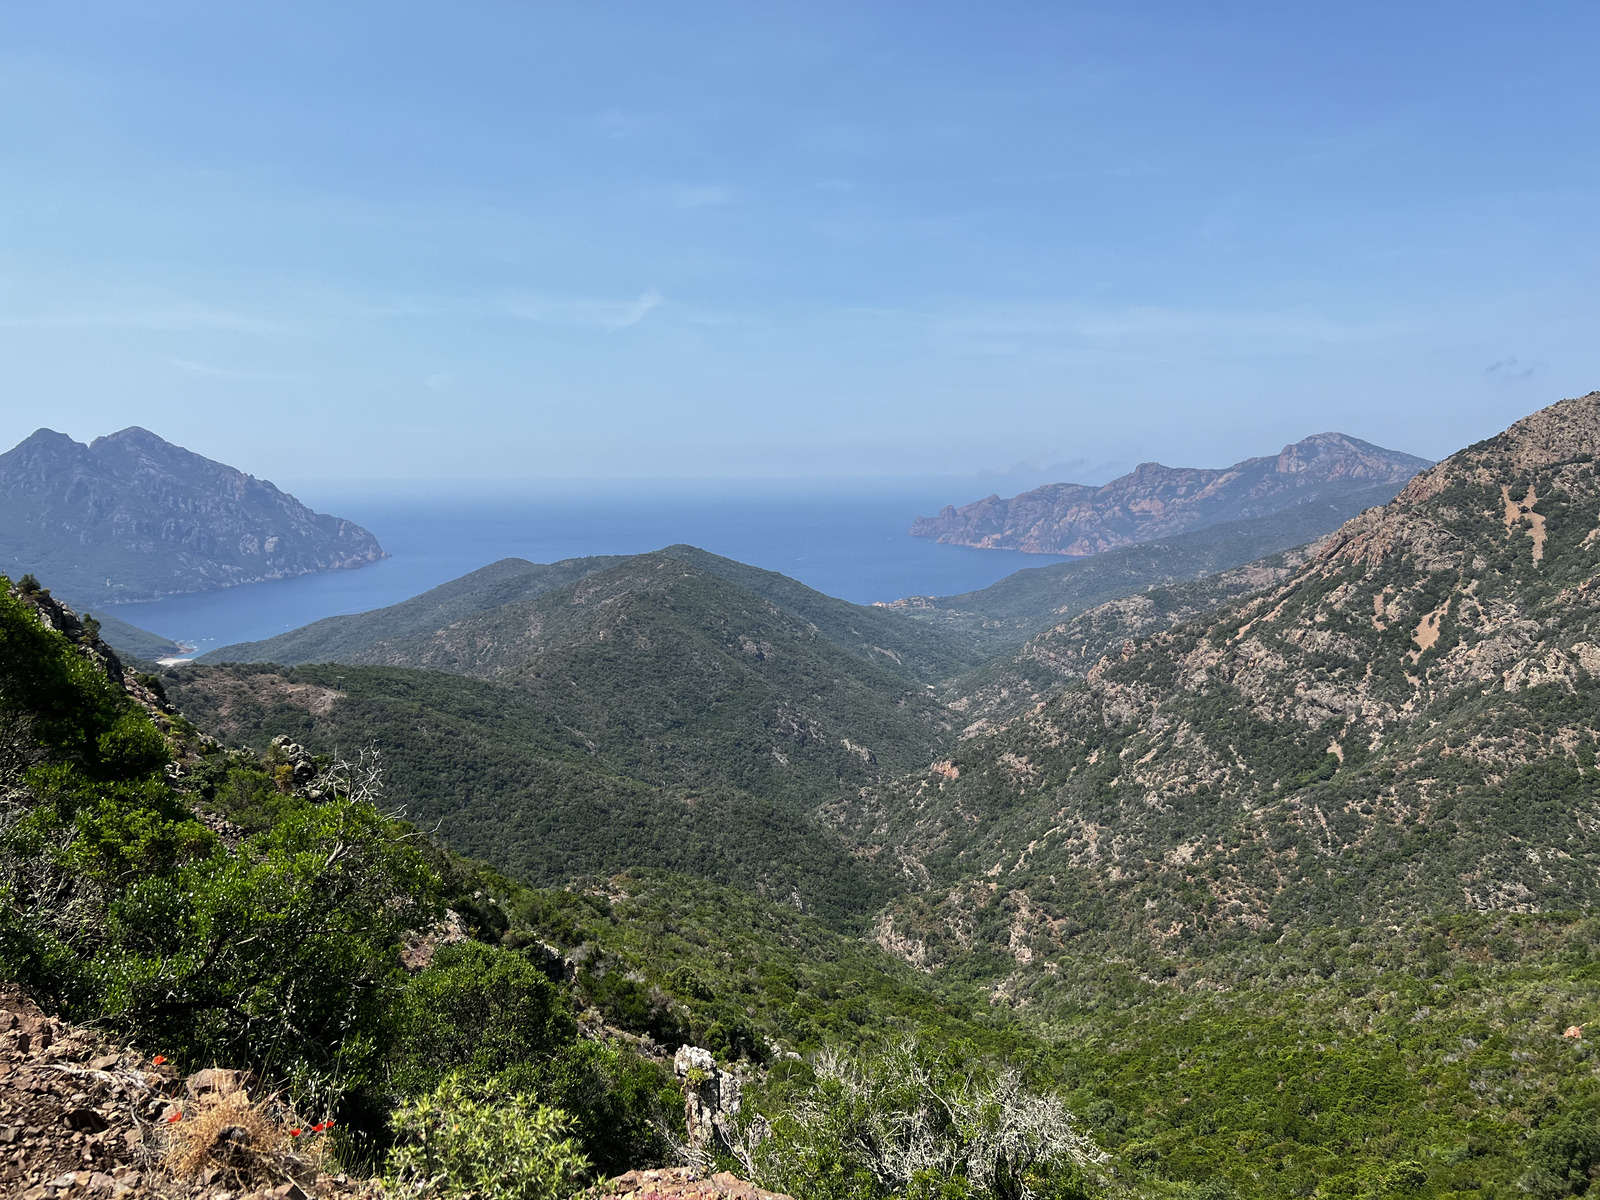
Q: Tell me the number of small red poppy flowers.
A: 5